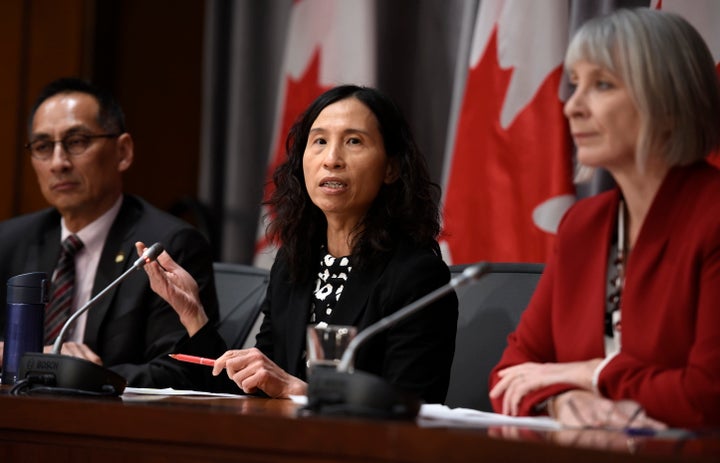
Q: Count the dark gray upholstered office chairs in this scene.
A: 2